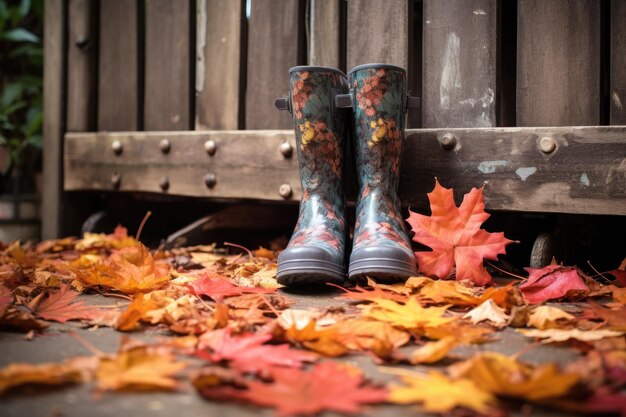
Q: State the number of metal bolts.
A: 10